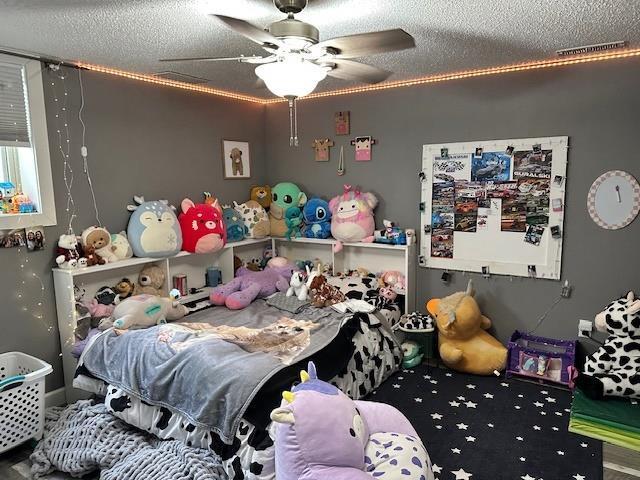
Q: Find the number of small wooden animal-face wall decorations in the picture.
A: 3